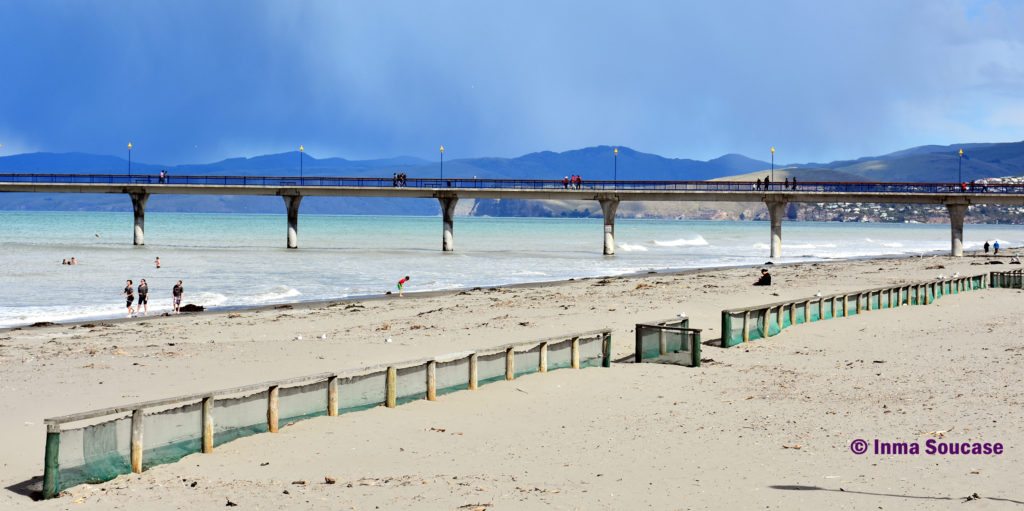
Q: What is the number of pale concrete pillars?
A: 6